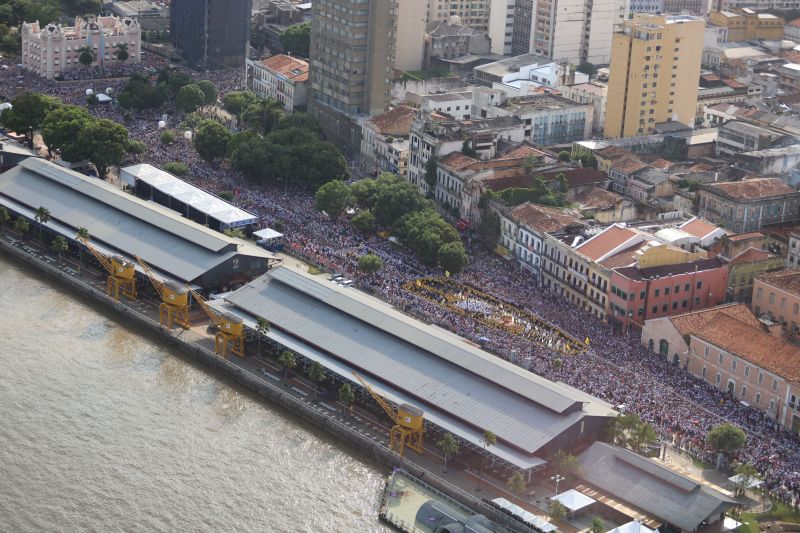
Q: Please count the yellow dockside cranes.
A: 4